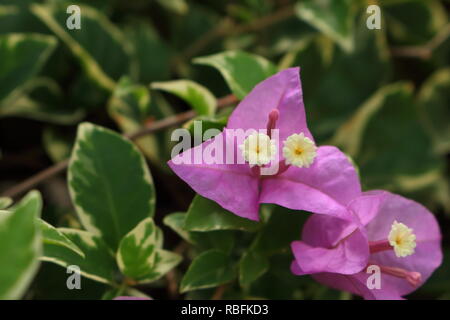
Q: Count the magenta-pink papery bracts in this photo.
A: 6